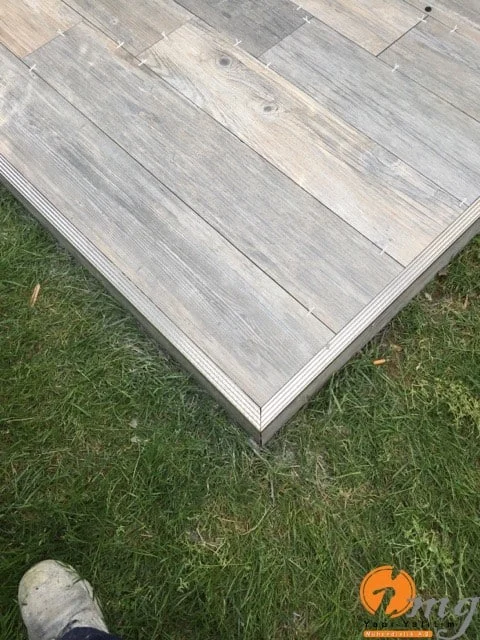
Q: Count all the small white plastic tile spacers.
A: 15